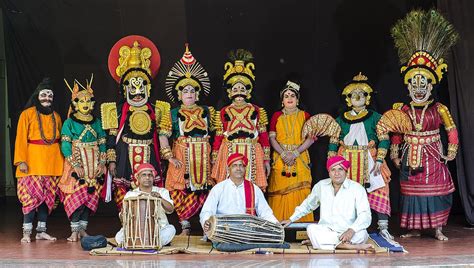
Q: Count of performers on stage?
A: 11